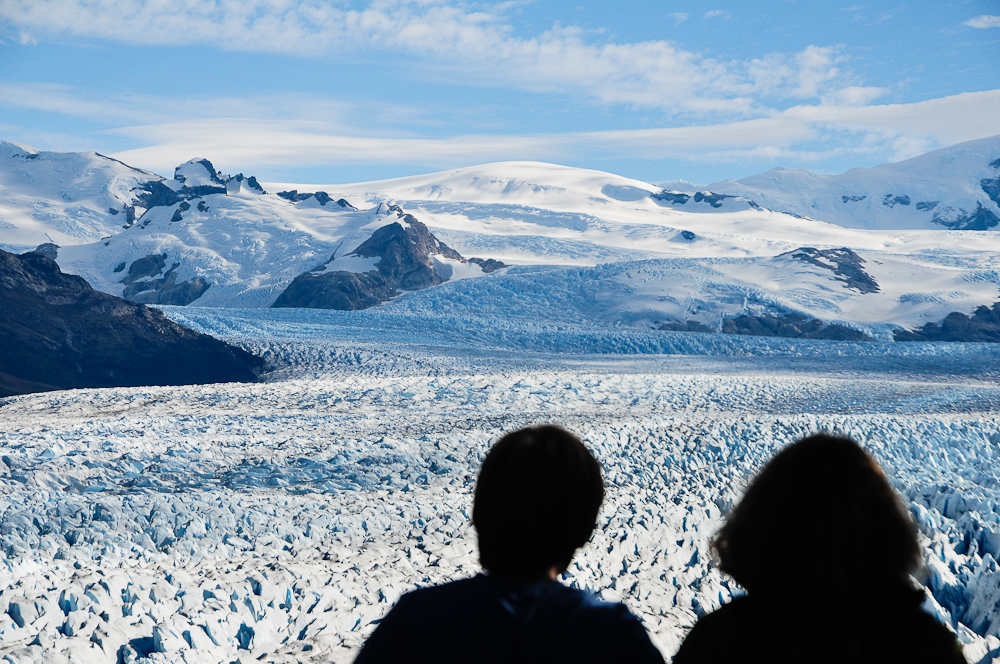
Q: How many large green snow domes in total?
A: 0